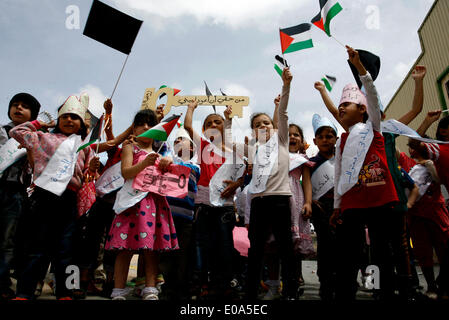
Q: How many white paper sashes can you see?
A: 11